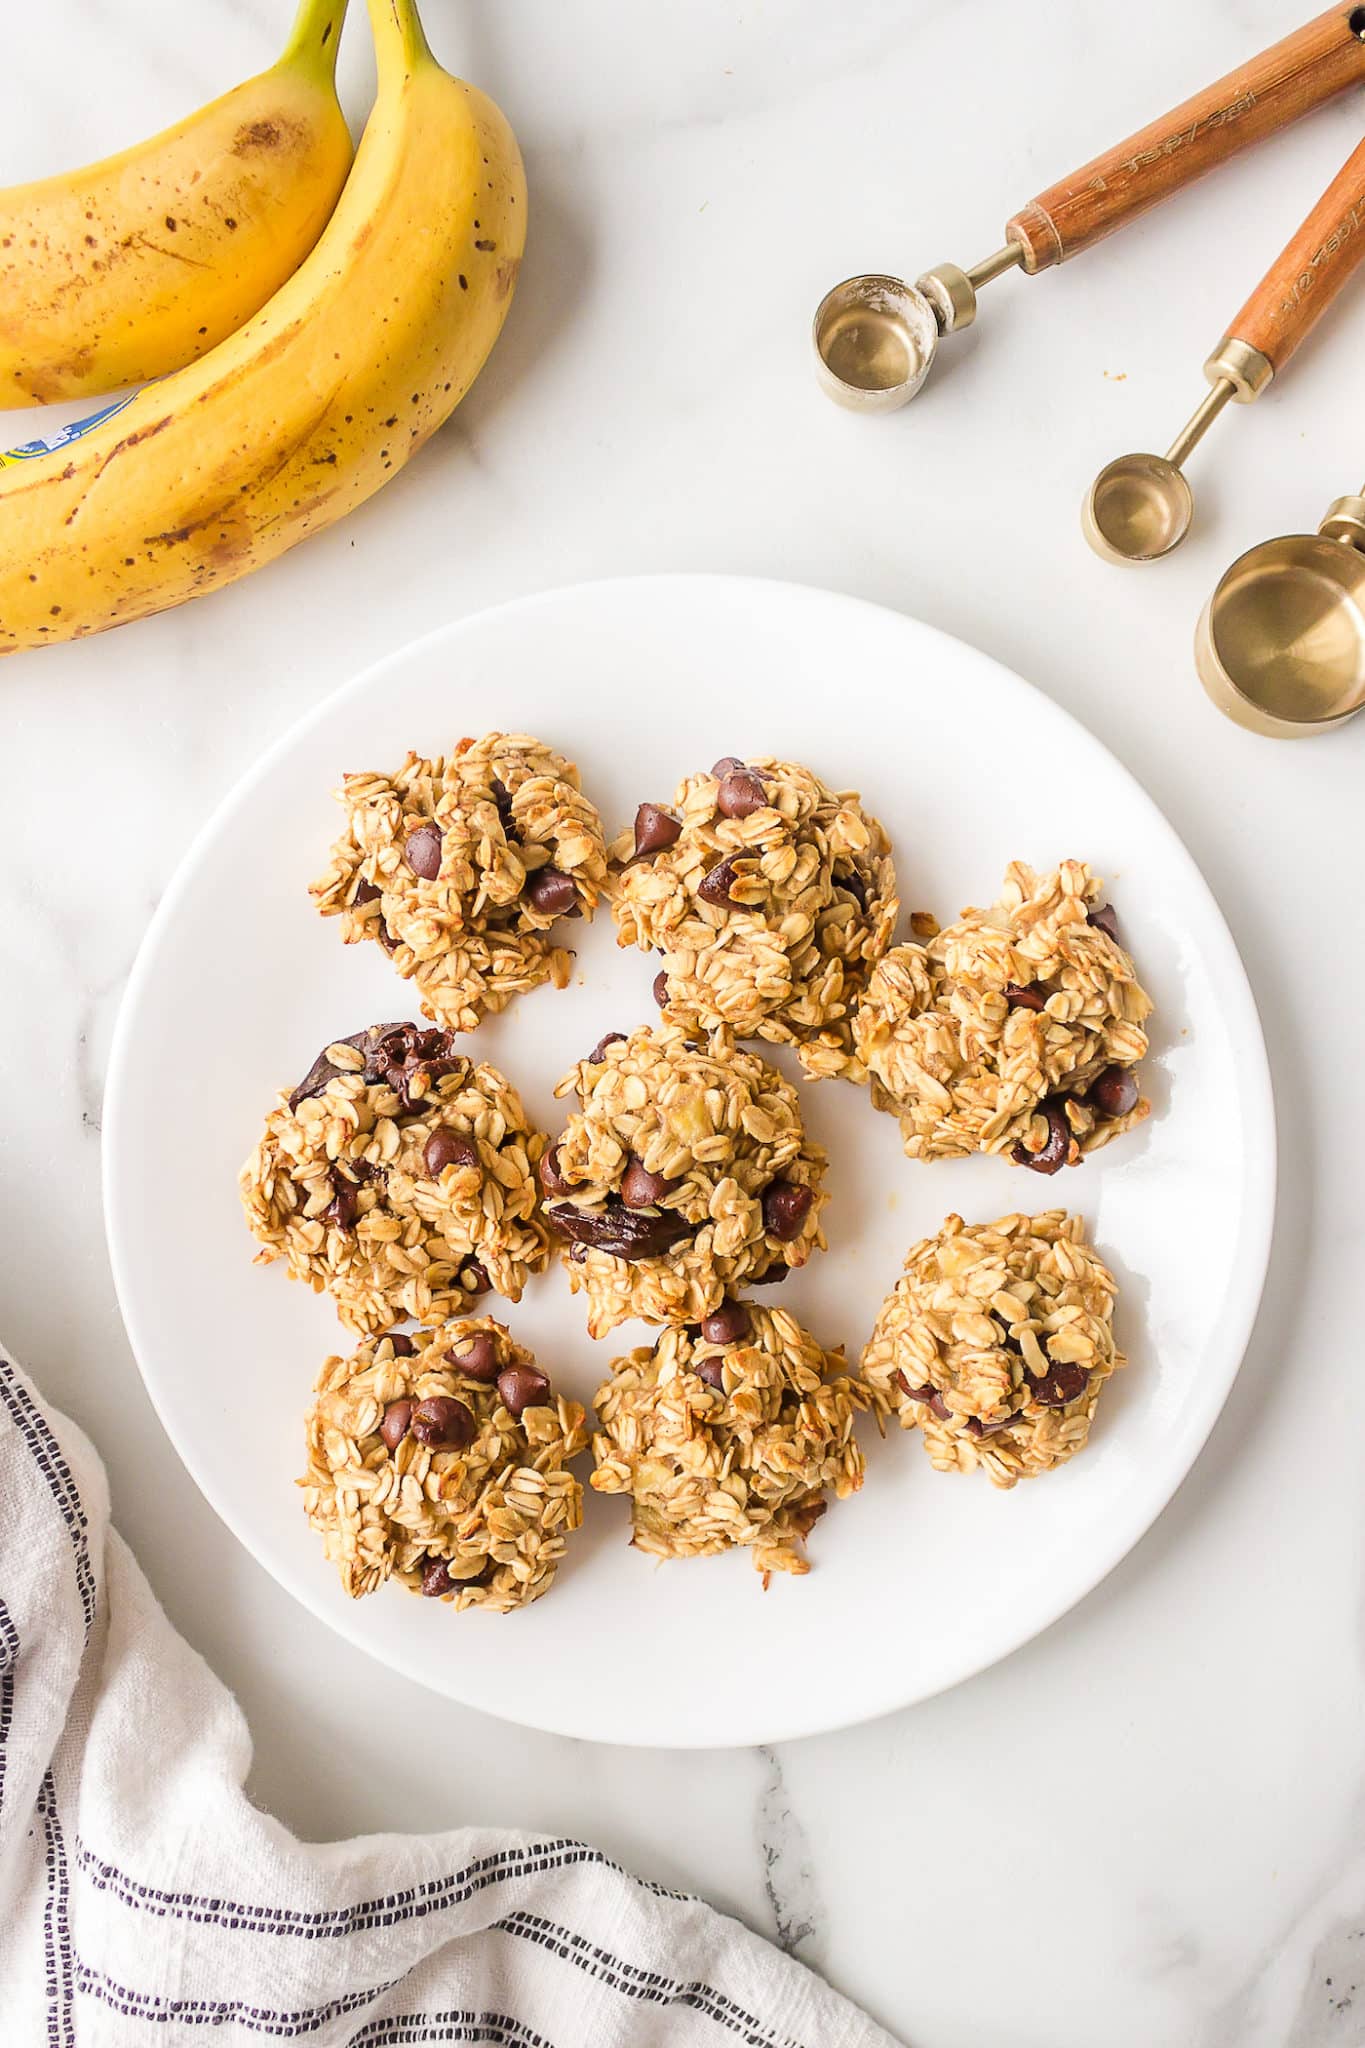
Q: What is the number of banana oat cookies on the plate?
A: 8